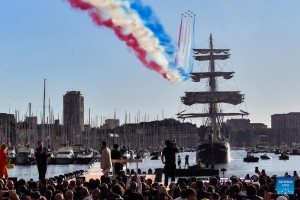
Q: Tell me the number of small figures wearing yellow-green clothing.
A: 2